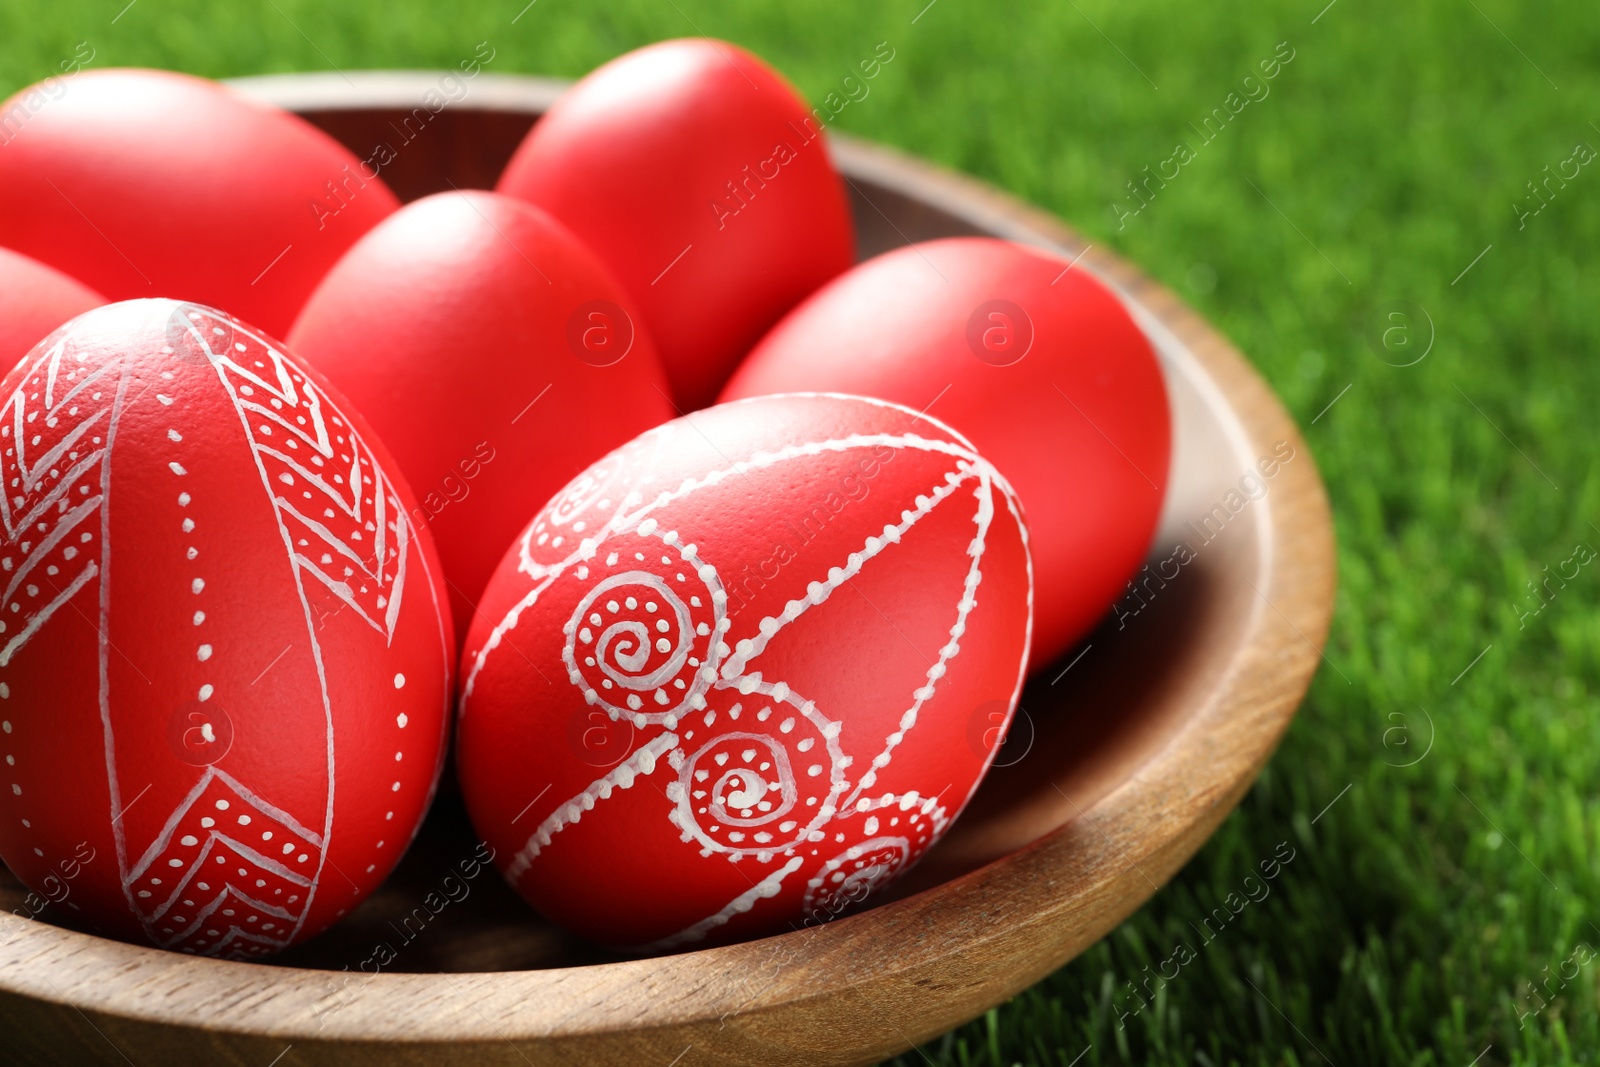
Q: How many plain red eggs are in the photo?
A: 5